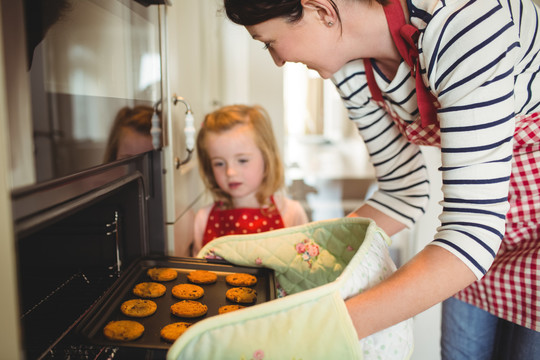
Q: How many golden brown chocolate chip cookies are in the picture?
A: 11